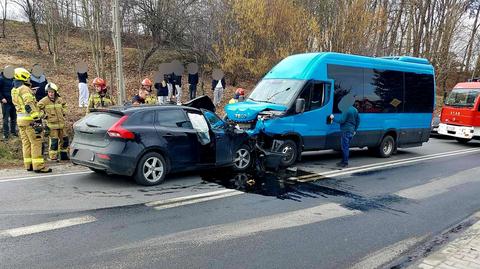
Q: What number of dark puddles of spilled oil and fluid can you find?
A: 1